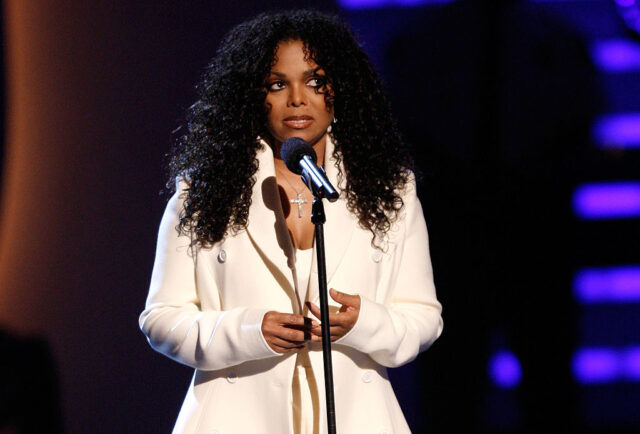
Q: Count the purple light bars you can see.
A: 5